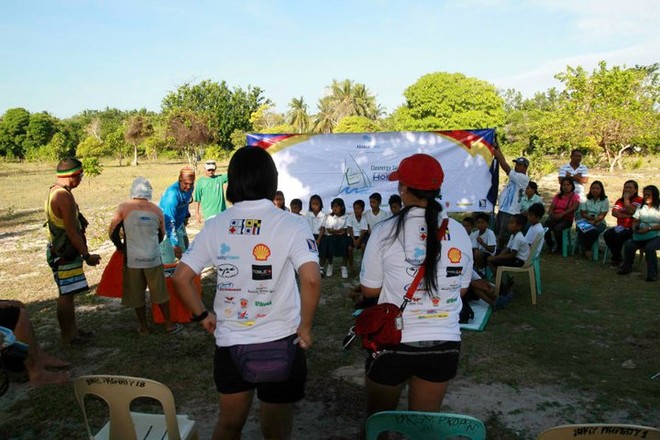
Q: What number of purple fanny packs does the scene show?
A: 1